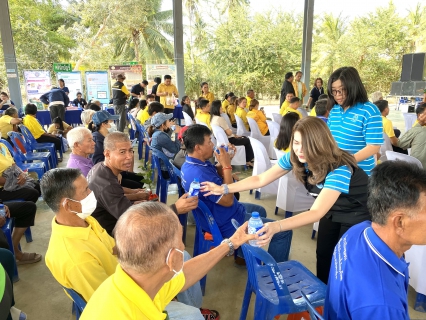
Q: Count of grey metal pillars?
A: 3